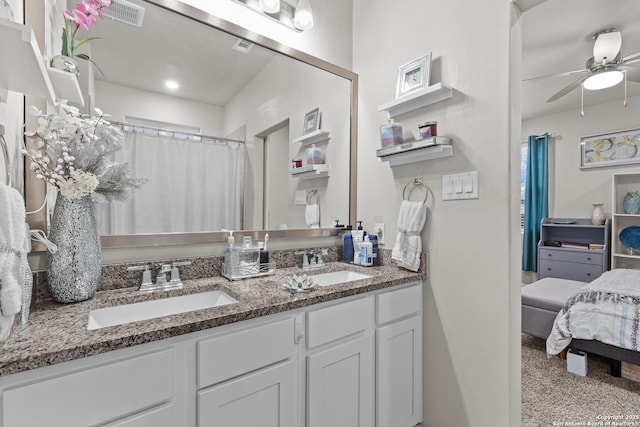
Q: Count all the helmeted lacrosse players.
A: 0